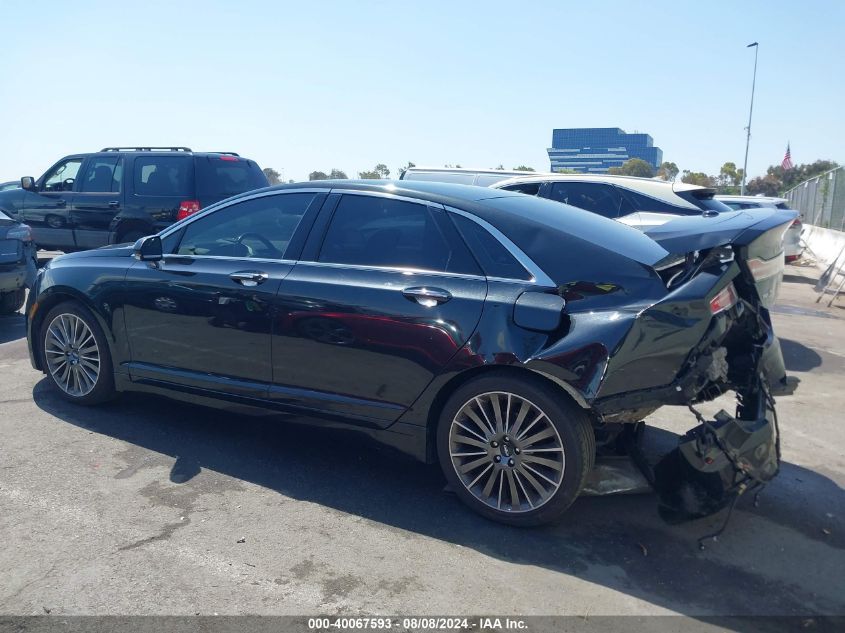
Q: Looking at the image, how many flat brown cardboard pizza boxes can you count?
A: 0